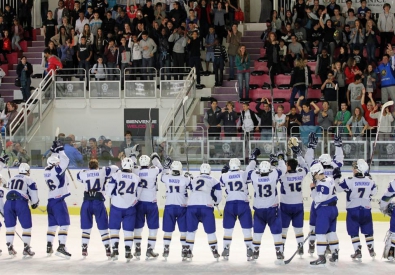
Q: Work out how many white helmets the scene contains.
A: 11